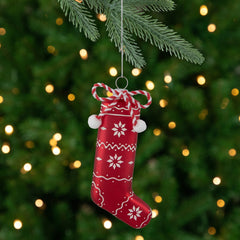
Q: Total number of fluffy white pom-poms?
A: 2